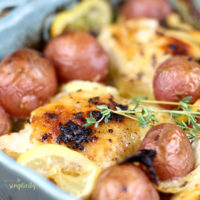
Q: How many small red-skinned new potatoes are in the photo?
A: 7